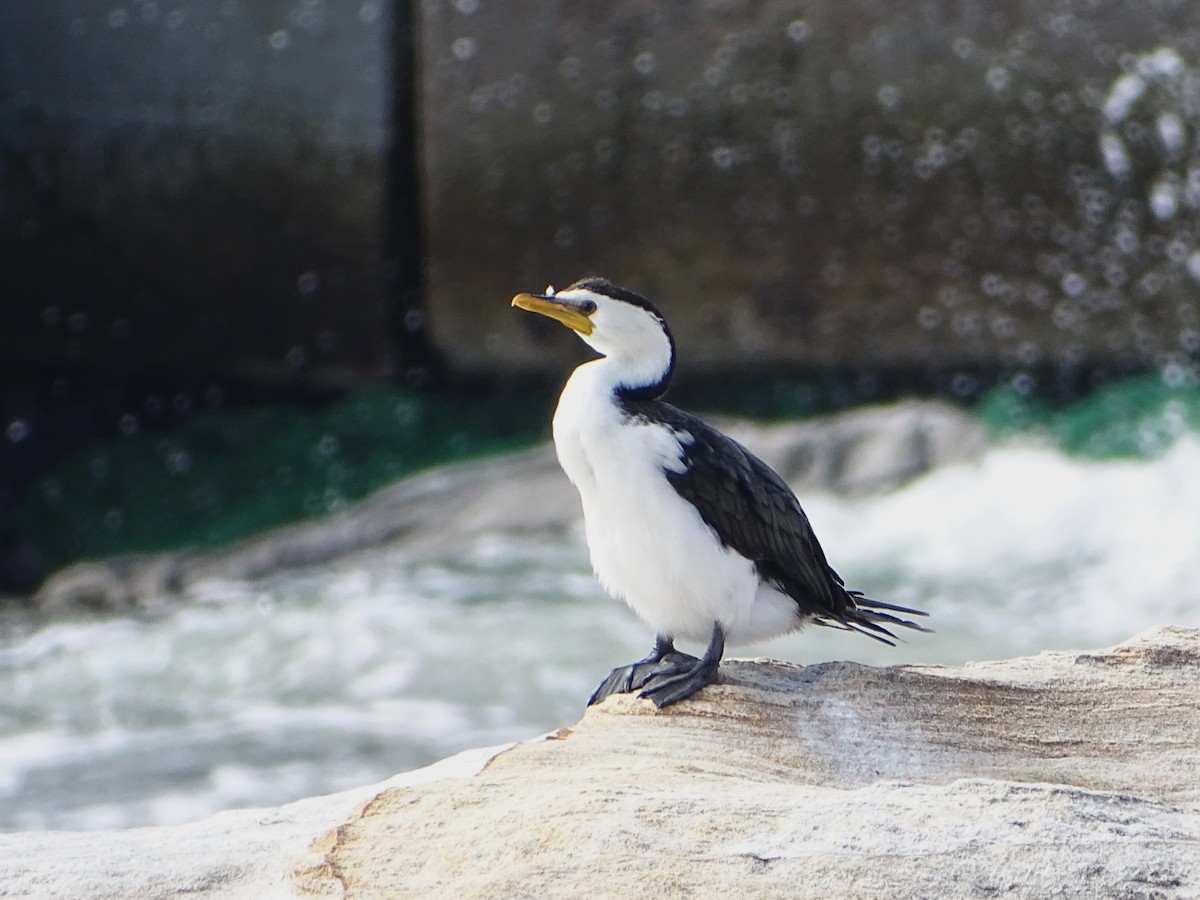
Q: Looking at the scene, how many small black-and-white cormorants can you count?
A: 1